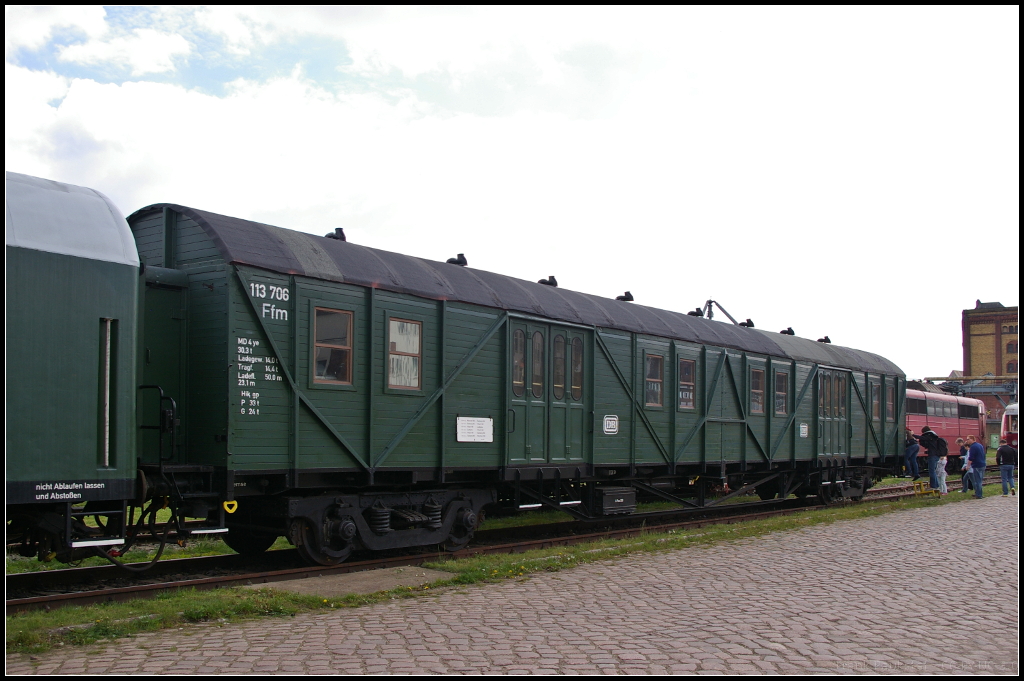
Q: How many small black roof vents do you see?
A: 8